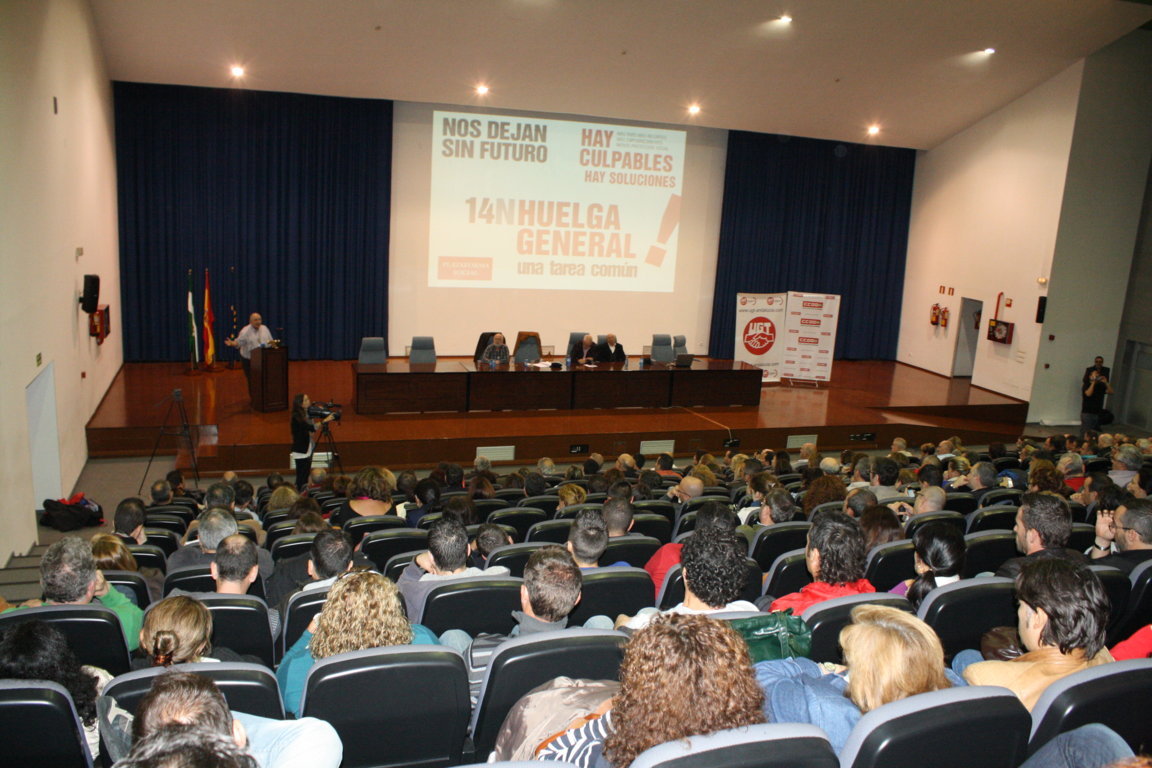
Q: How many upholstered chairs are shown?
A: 8